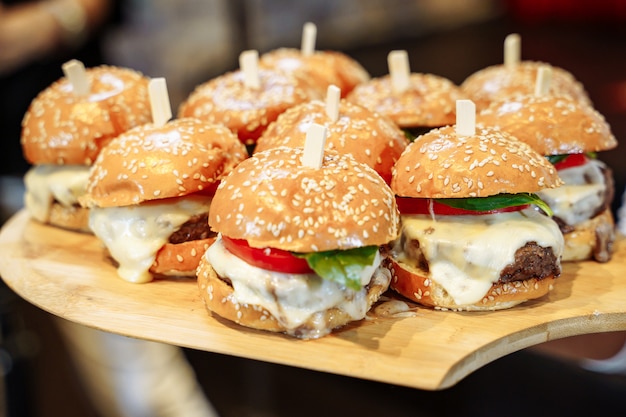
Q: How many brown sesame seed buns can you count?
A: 10